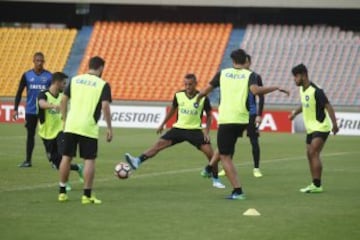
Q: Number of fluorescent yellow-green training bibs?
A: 5